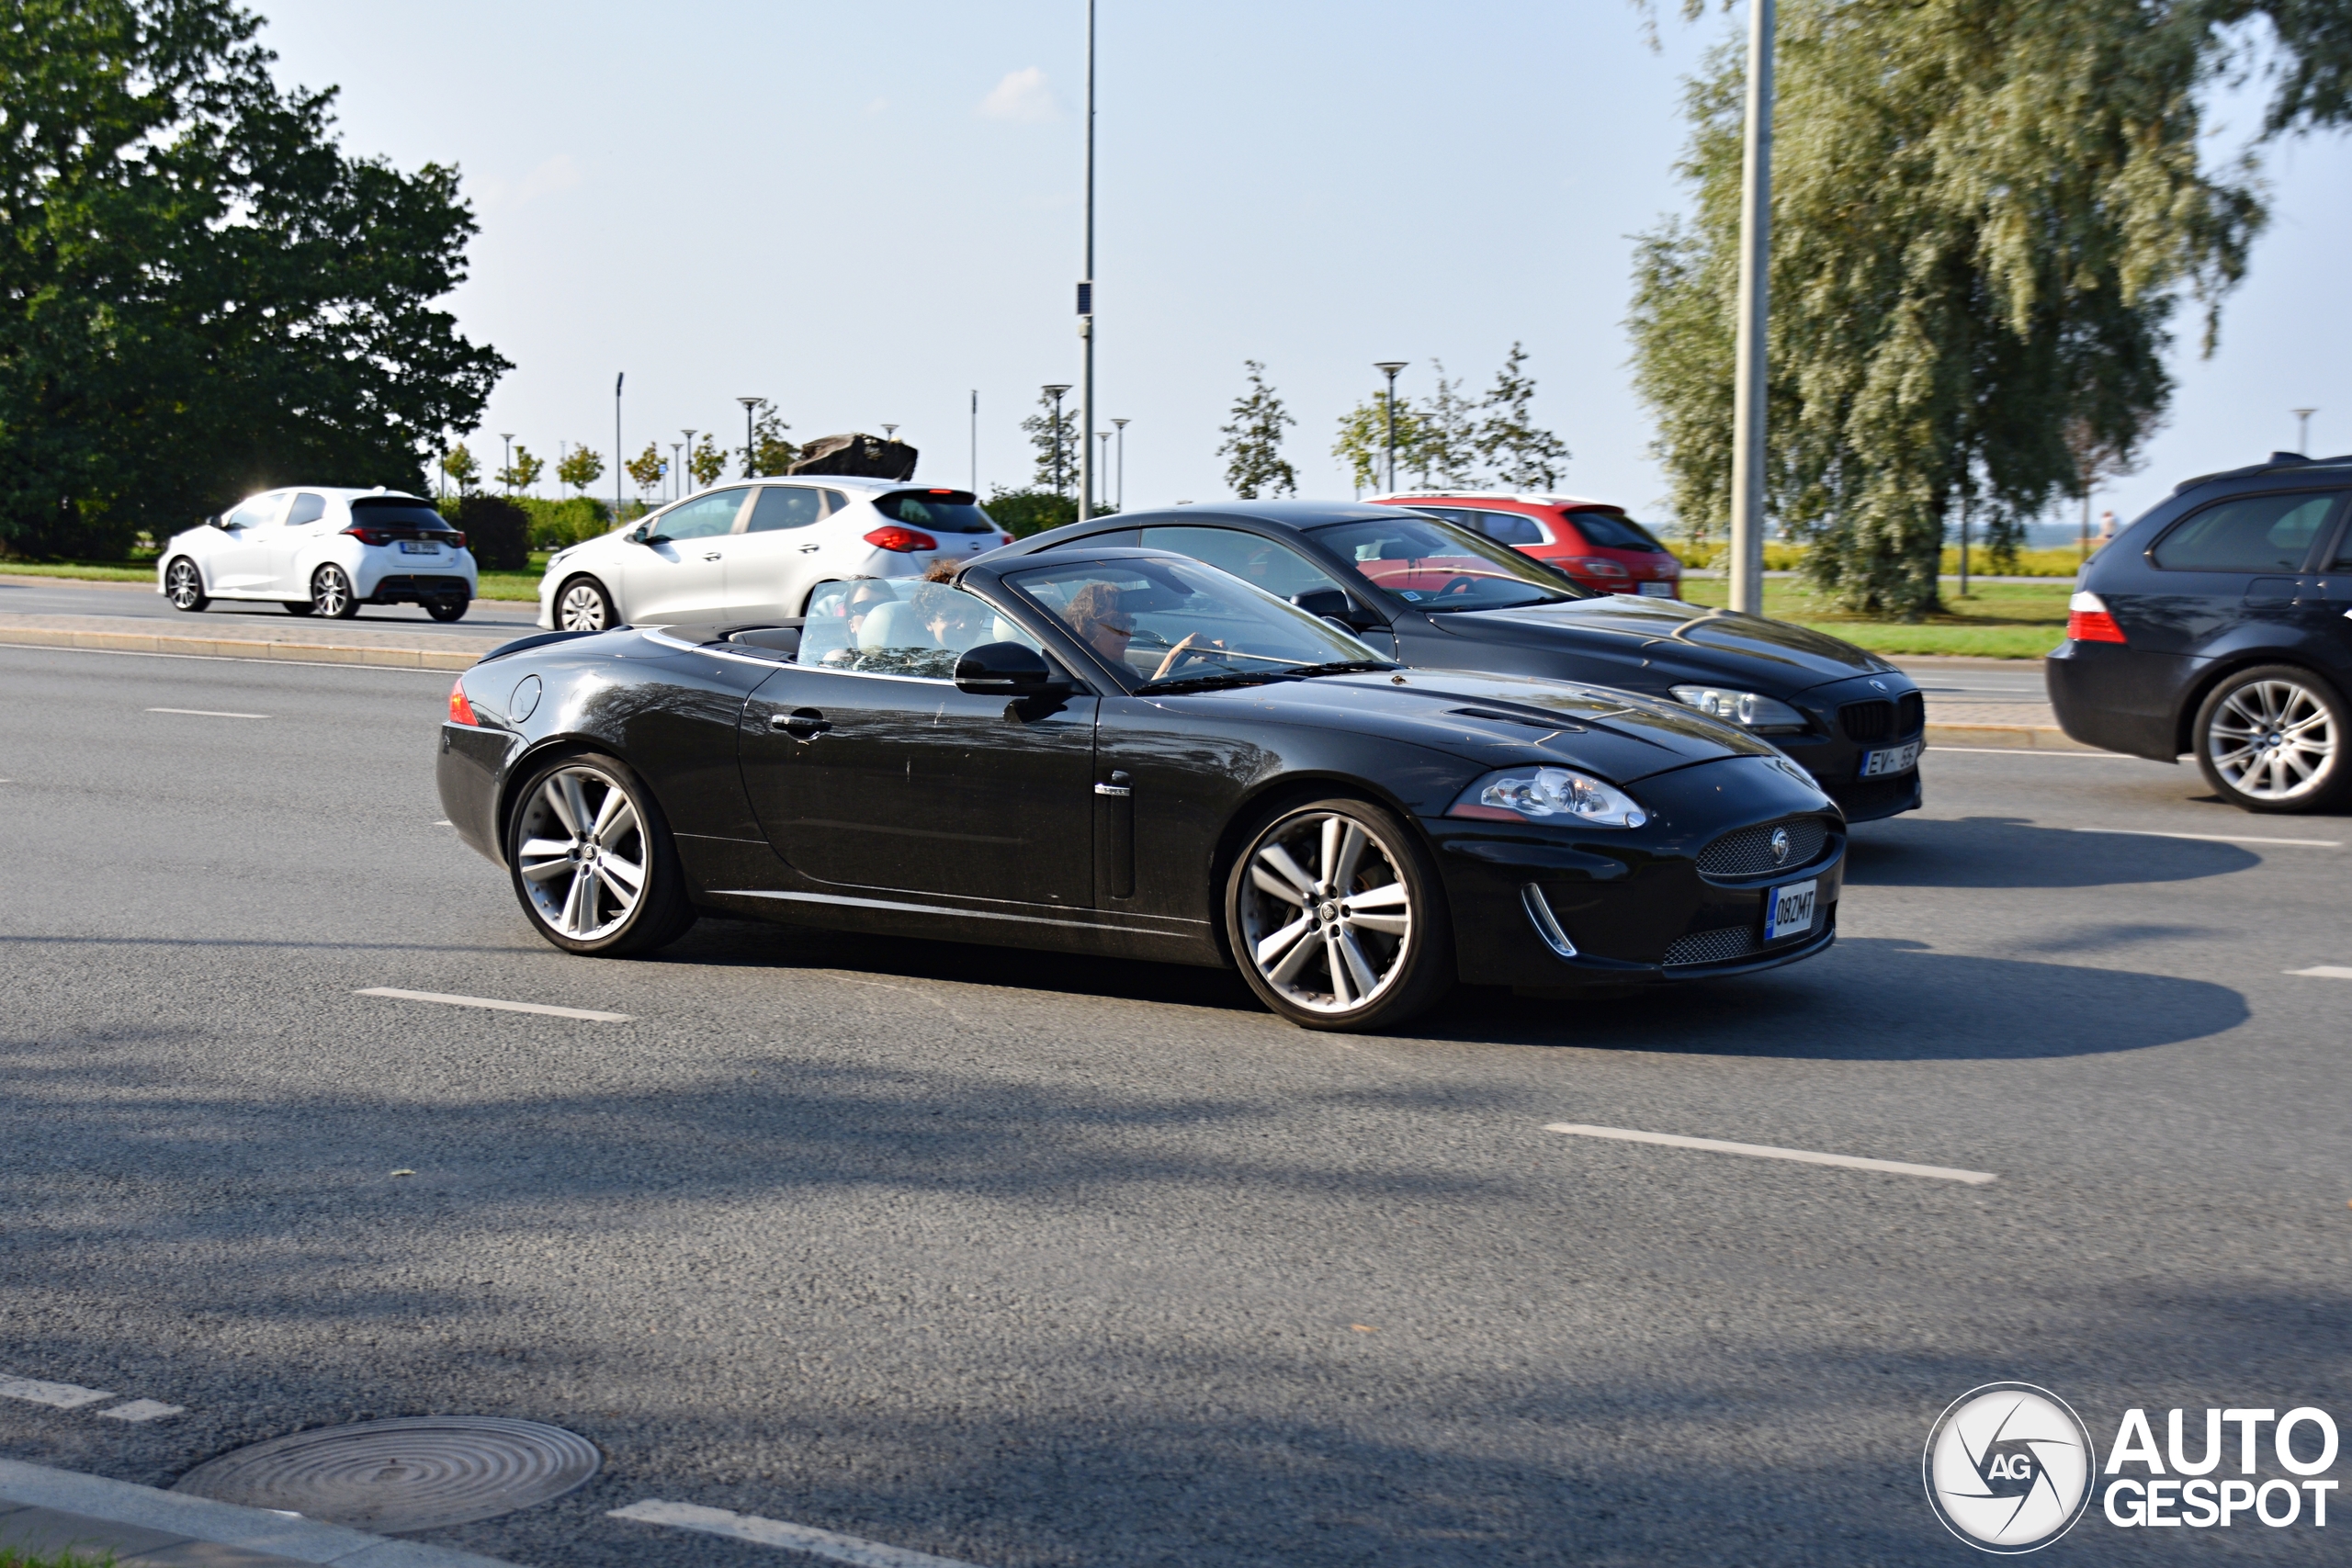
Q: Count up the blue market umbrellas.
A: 0